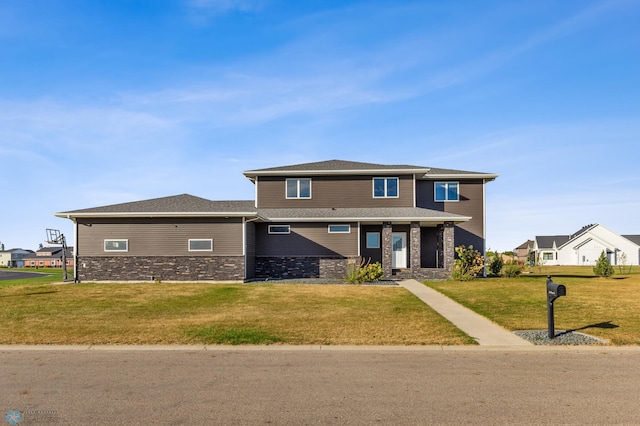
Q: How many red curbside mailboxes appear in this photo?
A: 0